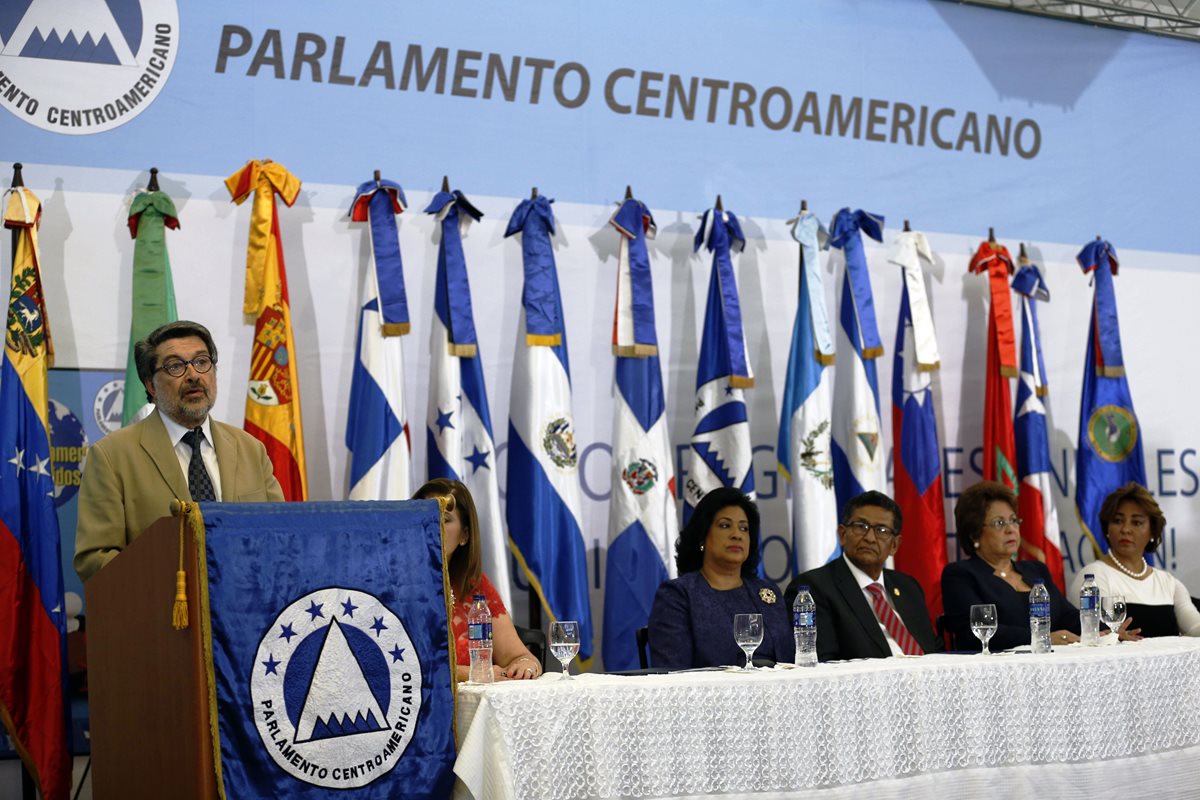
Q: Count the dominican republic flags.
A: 1